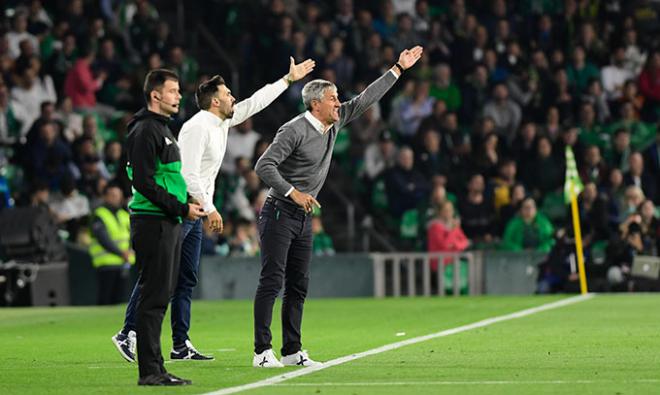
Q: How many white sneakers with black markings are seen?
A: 2